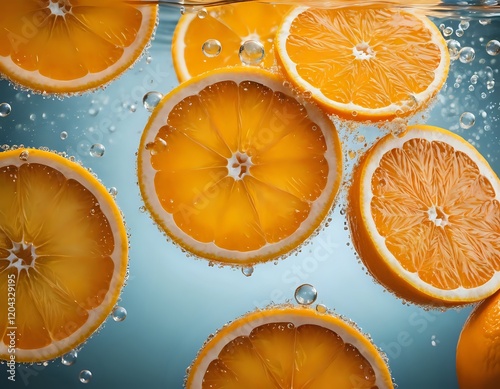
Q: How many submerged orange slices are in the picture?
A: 7